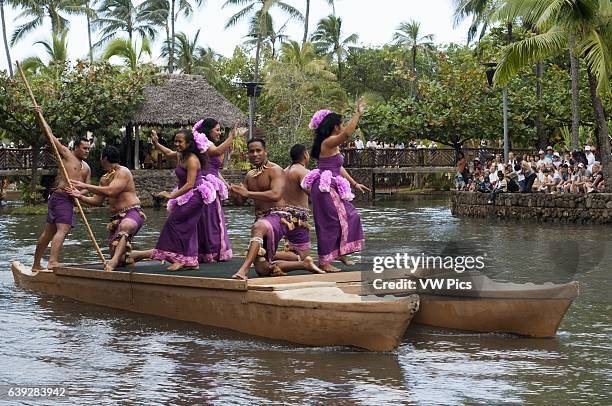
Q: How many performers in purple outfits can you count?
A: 7